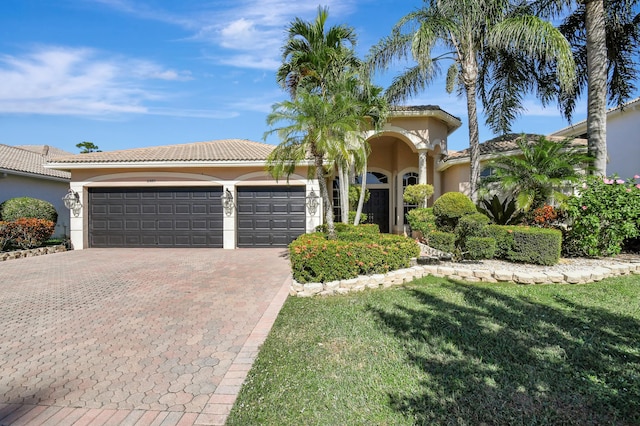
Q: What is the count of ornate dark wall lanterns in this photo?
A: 3